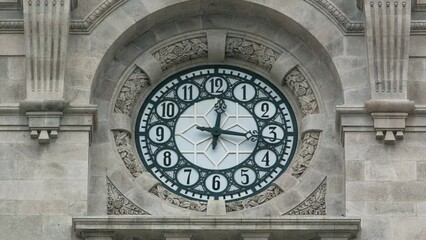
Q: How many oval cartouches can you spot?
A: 12